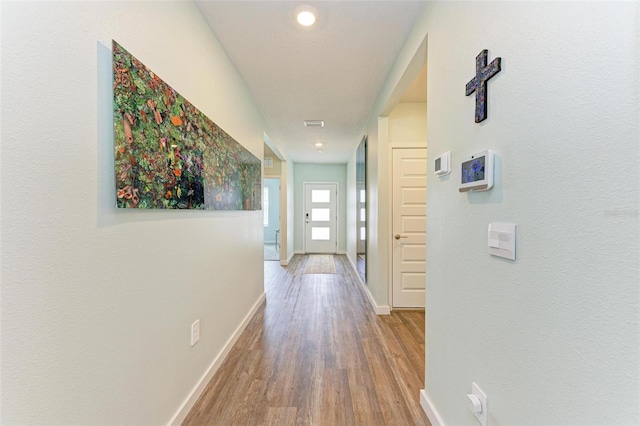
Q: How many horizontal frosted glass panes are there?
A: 3